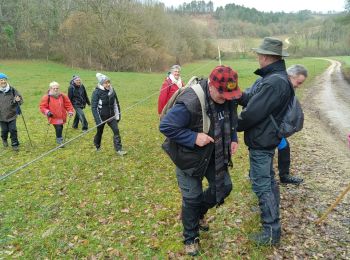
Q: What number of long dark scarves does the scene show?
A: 1